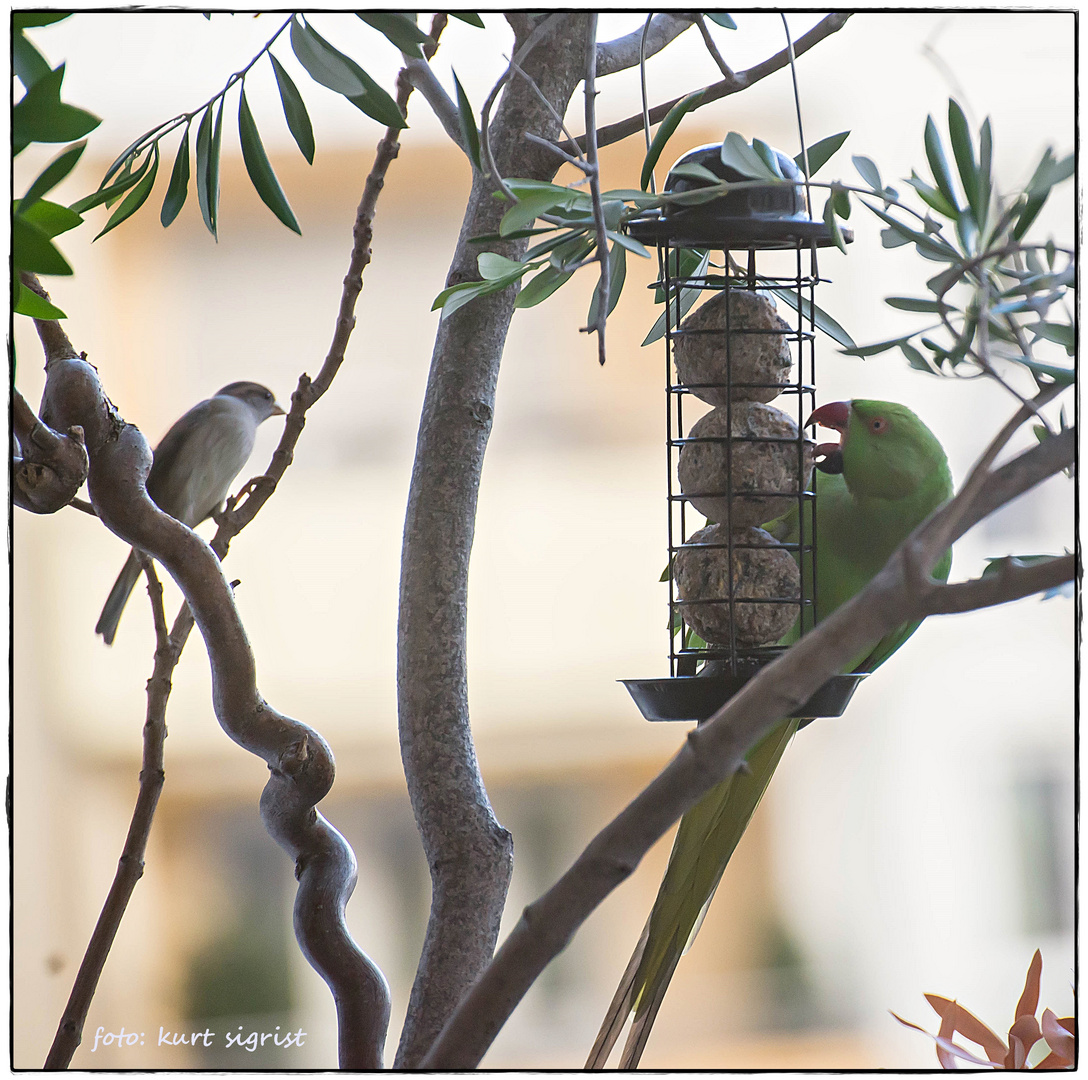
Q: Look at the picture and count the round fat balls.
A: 3